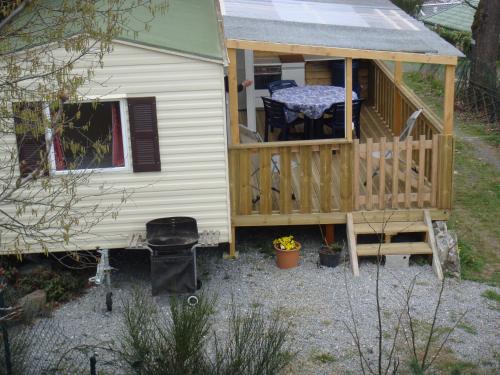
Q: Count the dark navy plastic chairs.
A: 3